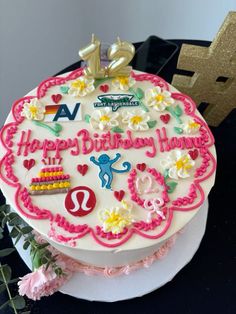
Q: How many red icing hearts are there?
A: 8